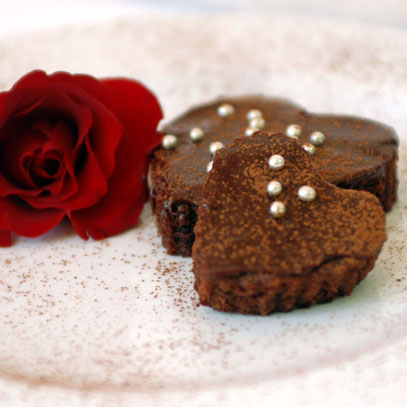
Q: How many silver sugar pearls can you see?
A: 15